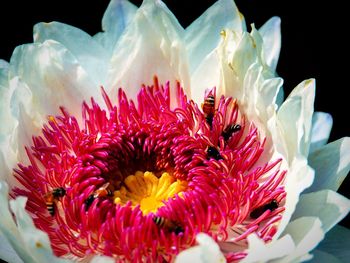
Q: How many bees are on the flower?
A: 7